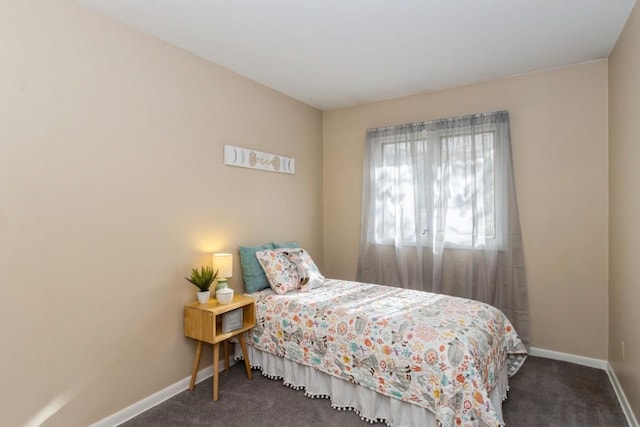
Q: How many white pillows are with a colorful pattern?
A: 2